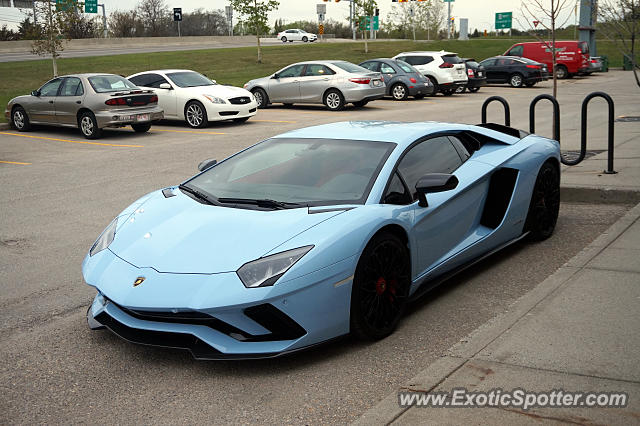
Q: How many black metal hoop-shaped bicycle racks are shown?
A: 3